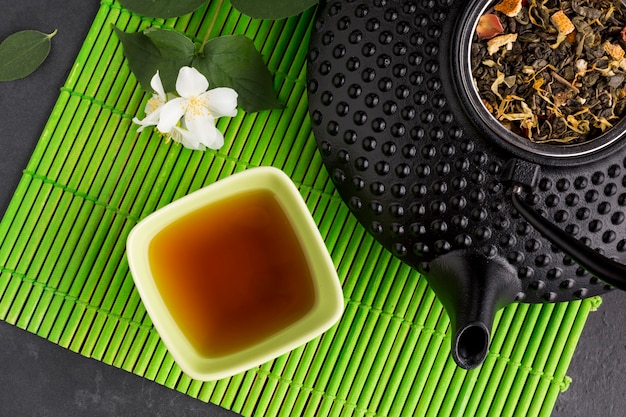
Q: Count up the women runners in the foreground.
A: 0